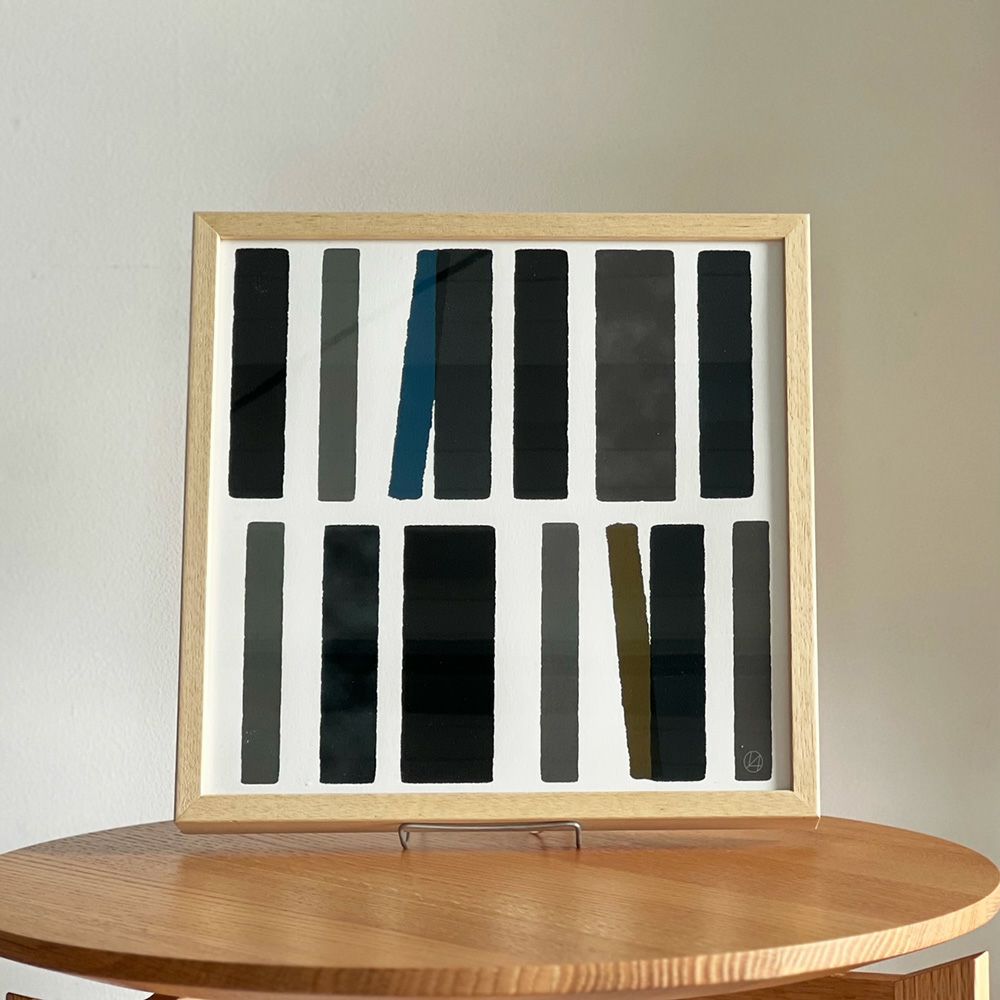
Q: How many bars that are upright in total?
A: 12